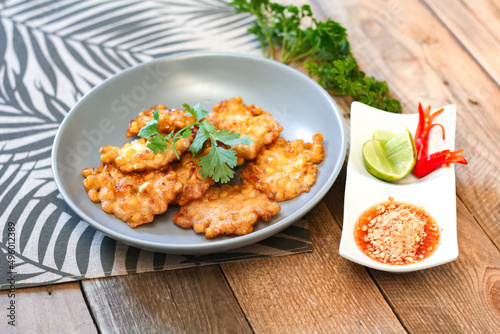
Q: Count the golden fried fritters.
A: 7